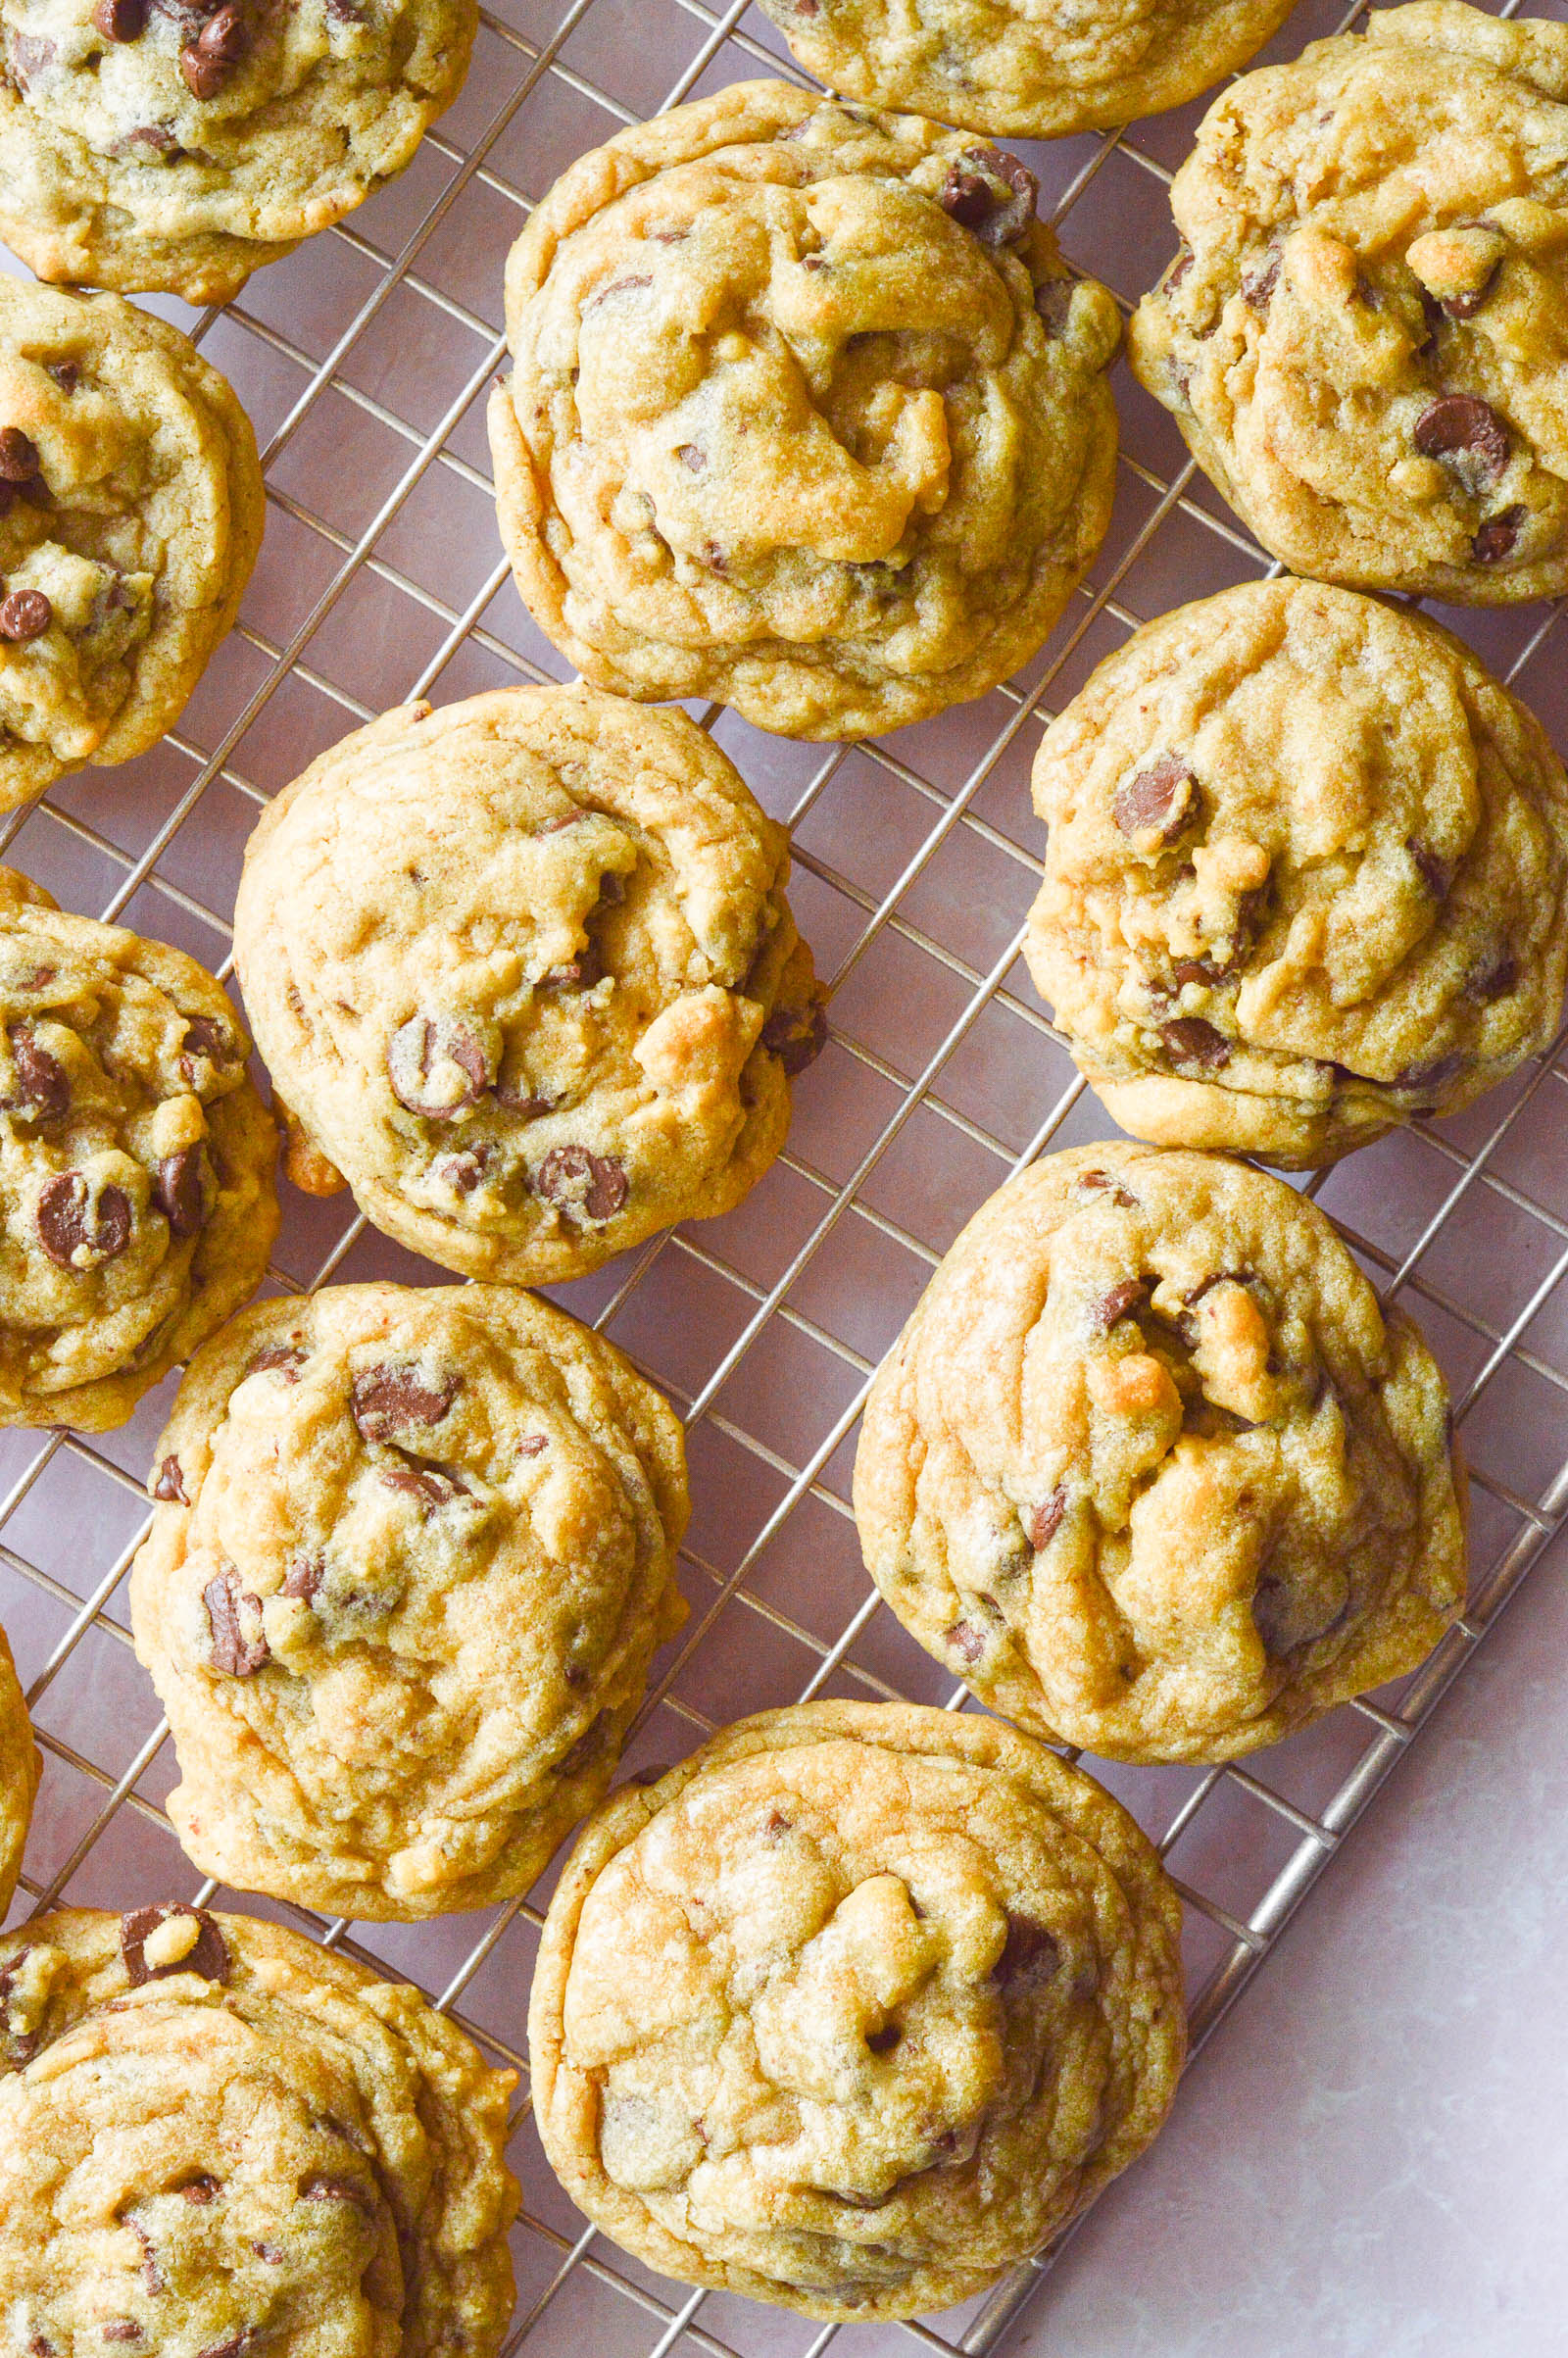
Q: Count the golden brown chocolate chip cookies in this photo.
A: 13